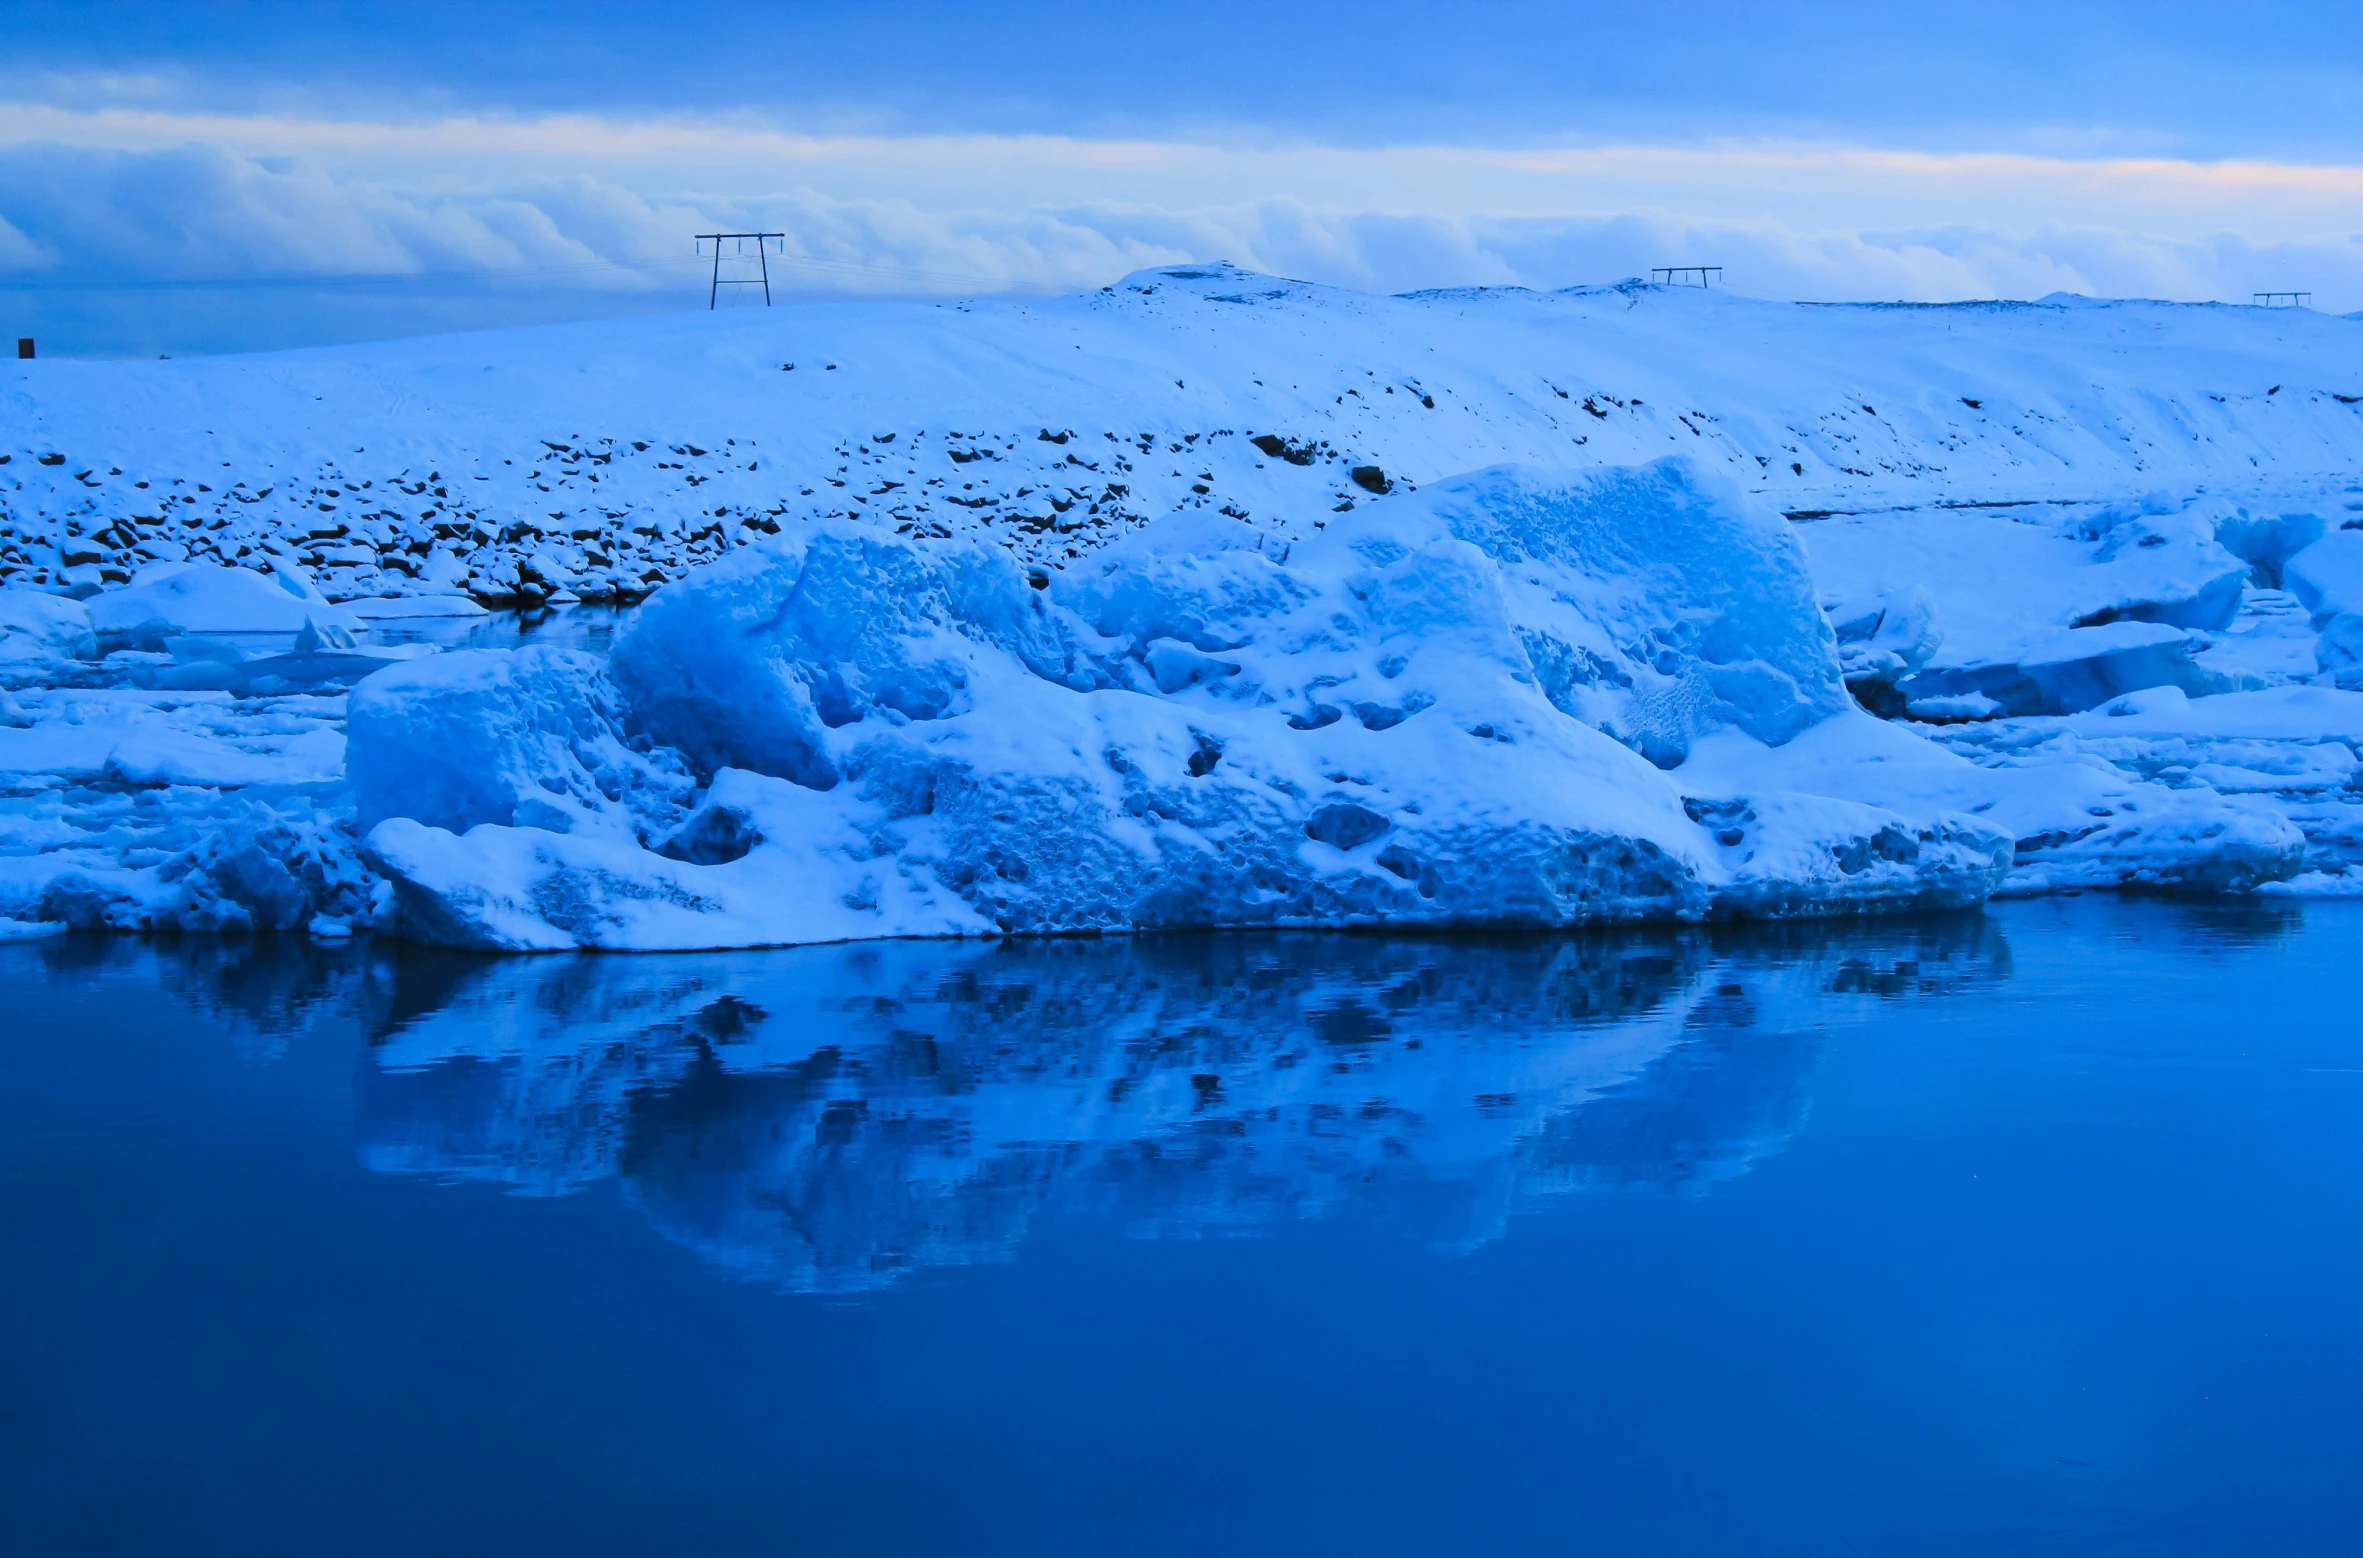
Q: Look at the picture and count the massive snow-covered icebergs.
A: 1